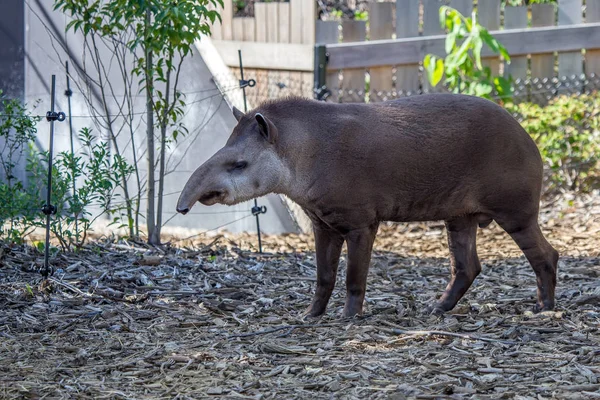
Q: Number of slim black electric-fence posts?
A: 3